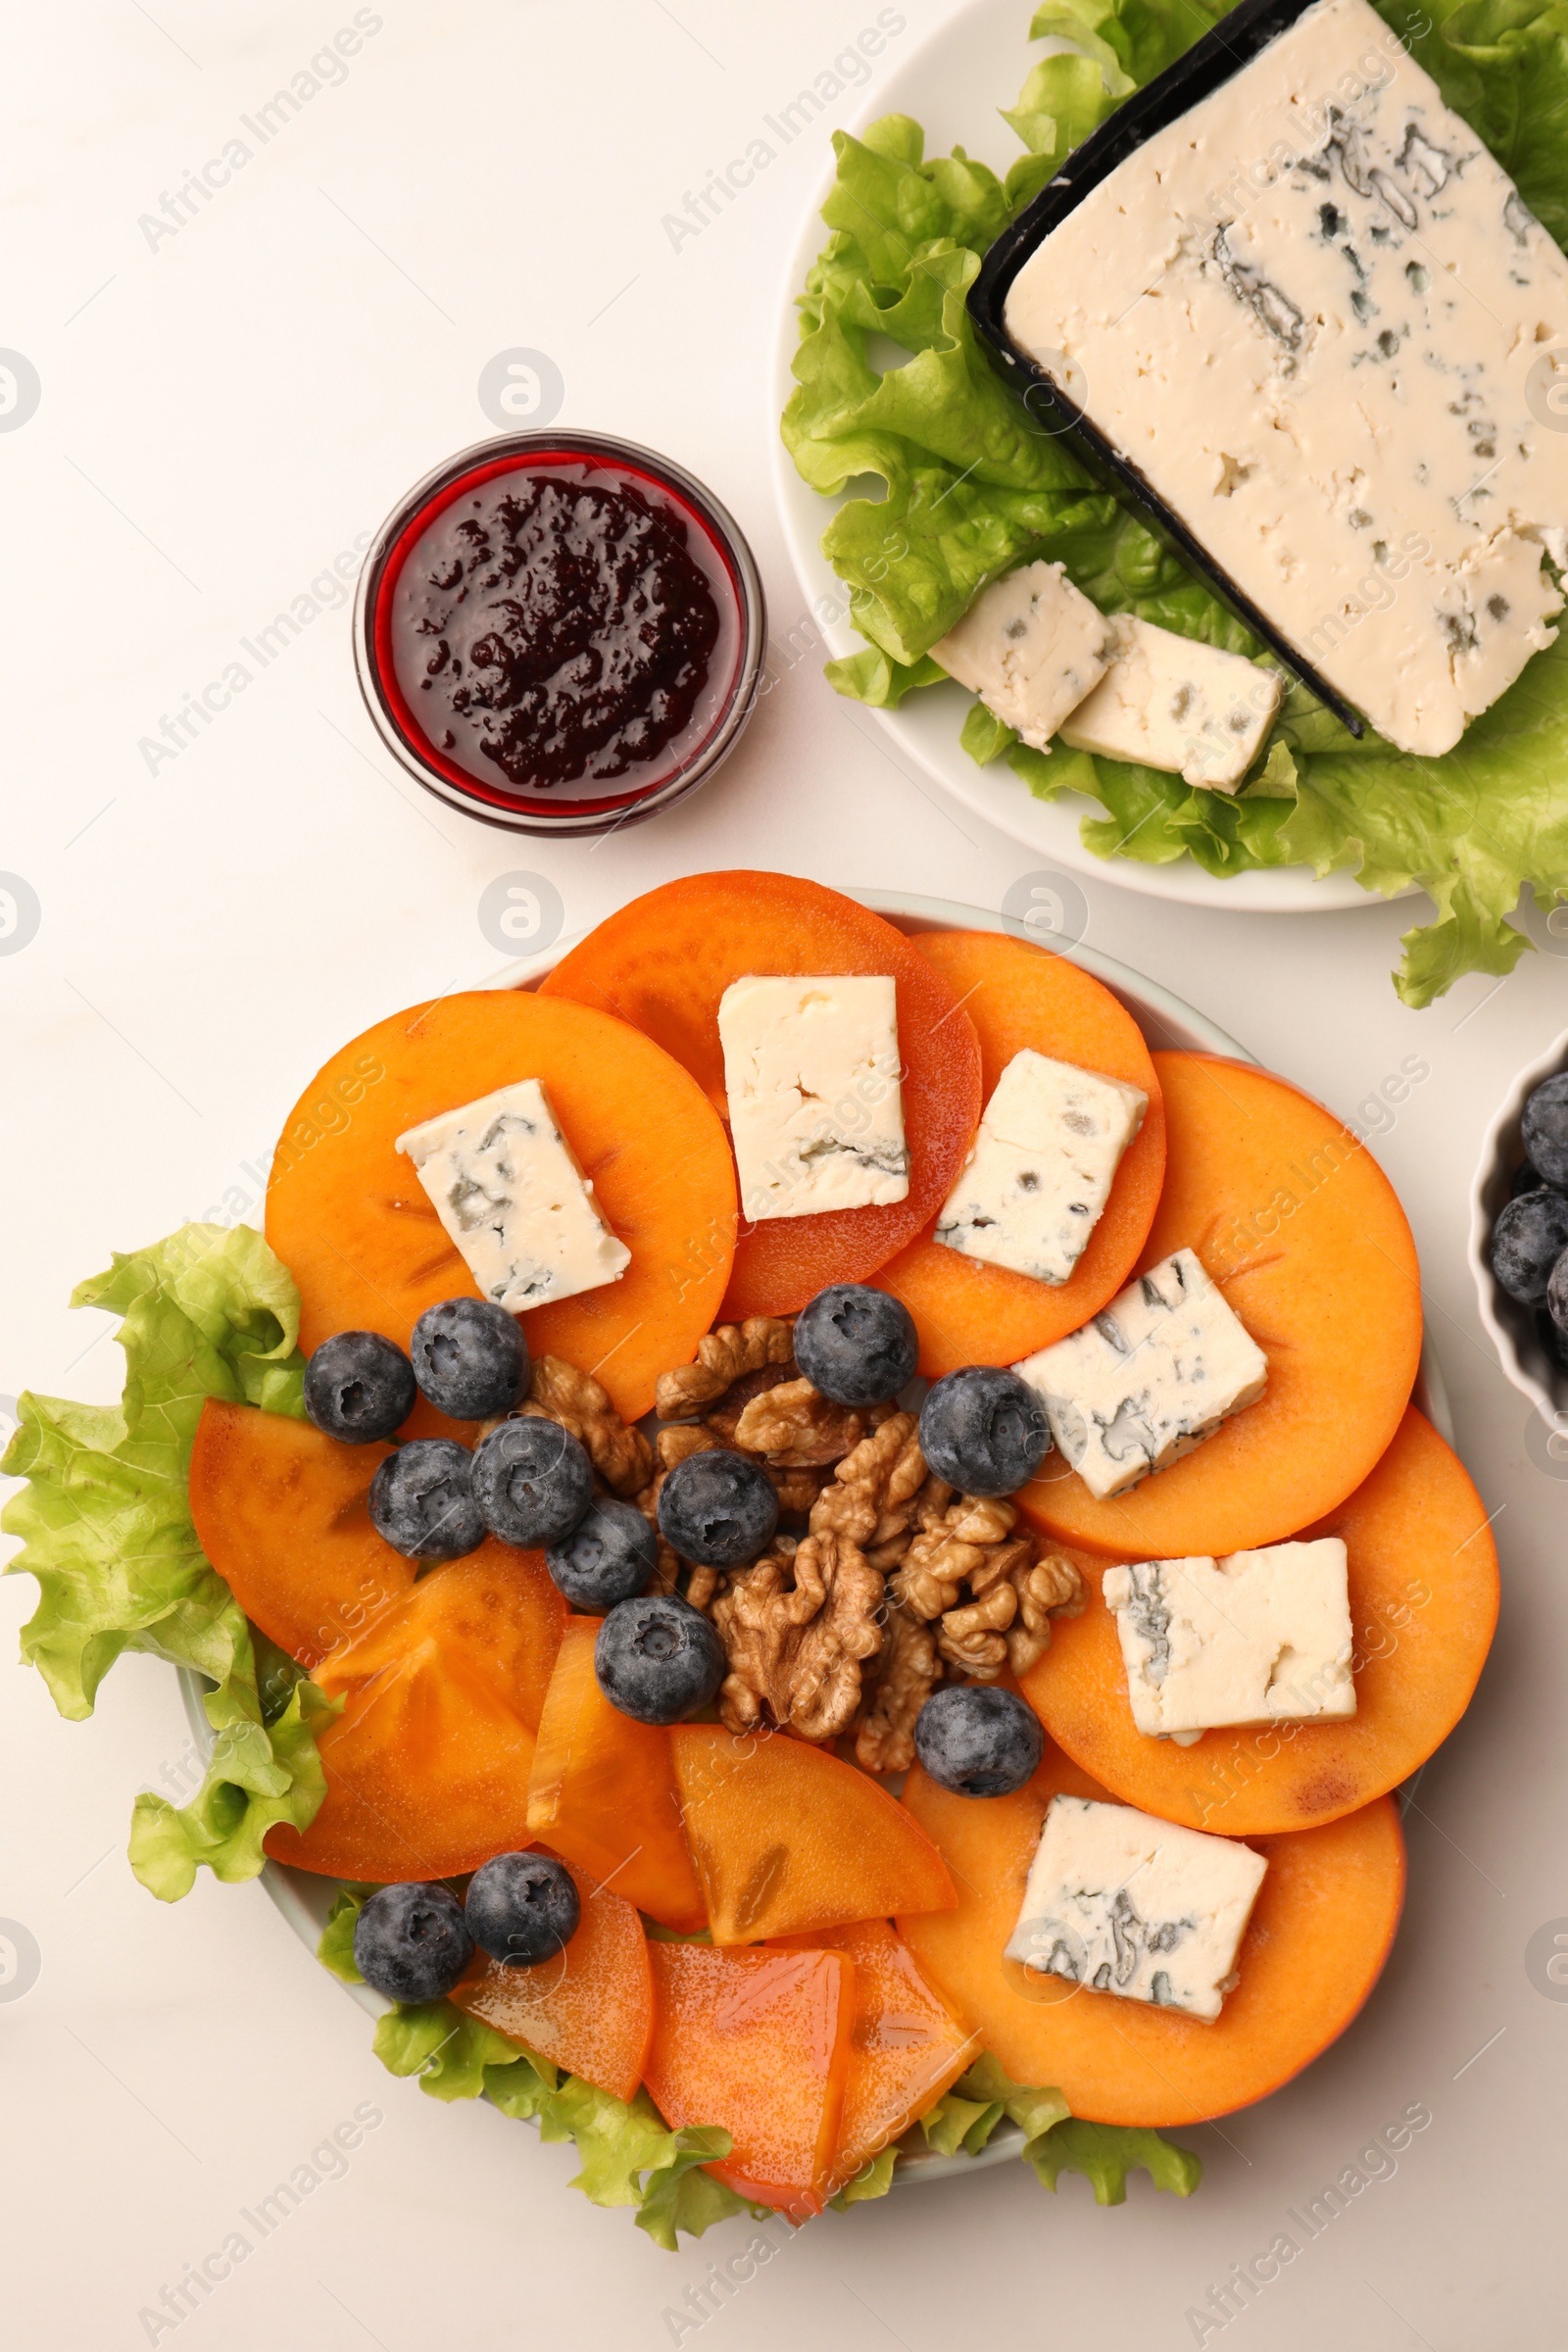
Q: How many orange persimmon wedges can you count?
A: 8